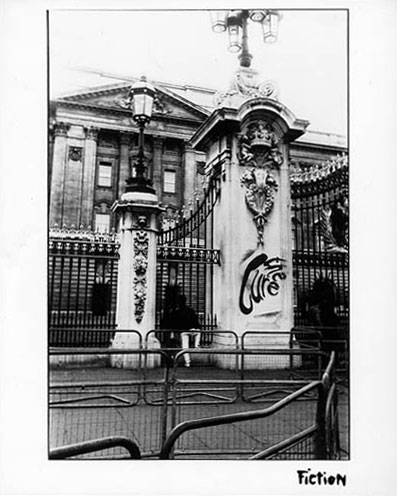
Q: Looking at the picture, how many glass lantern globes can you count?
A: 5